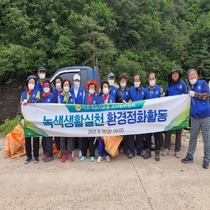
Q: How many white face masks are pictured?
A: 13